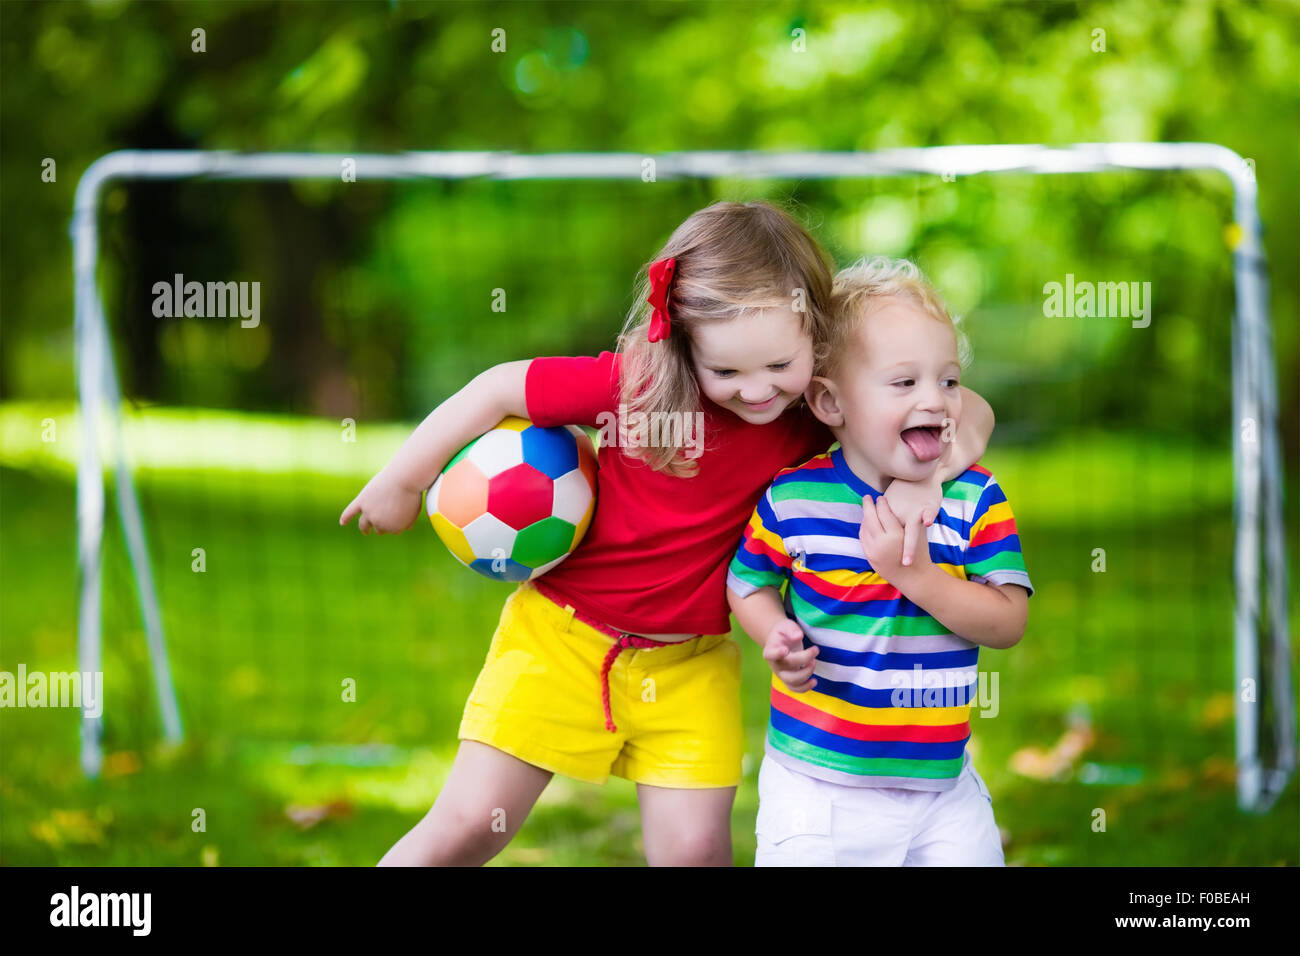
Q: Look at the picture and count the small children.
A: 2